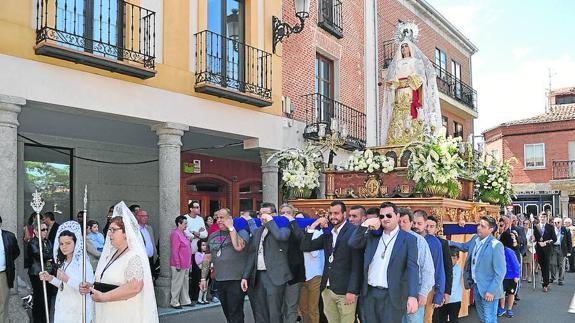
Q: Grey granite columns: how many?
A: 3